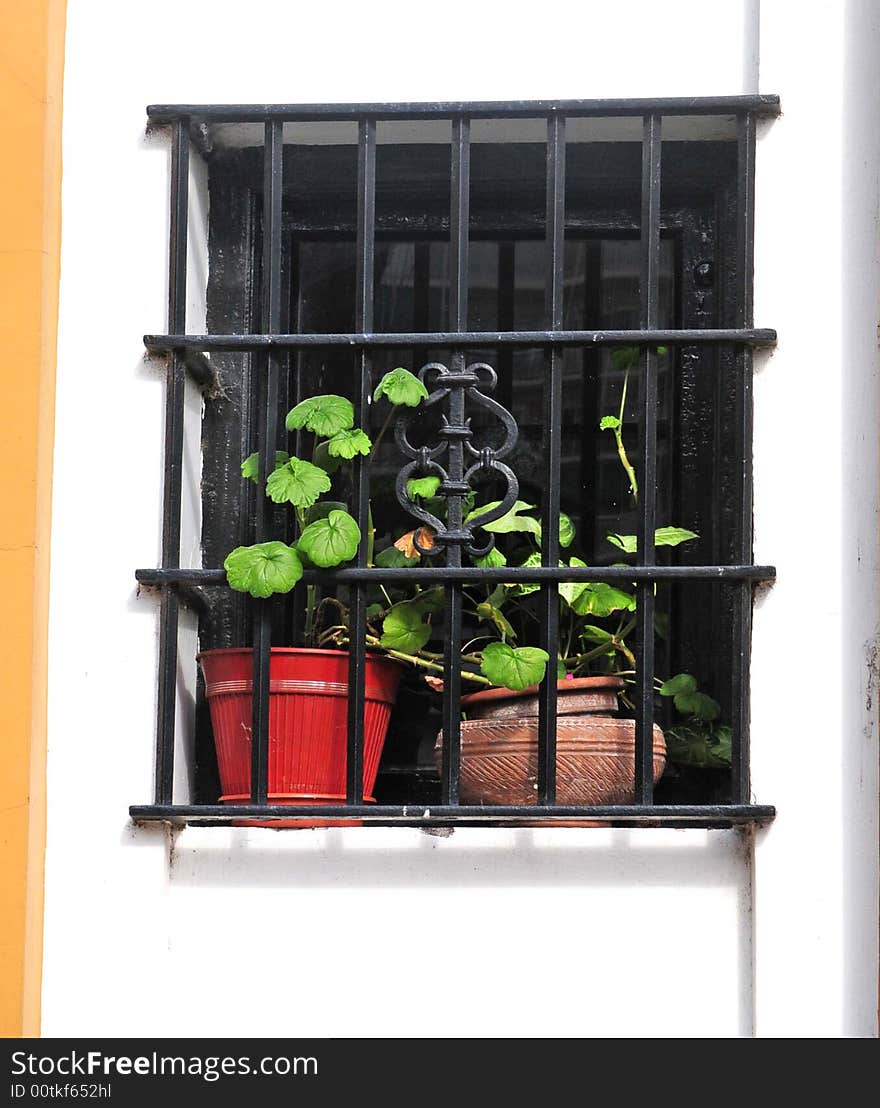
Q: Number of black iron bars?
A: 11